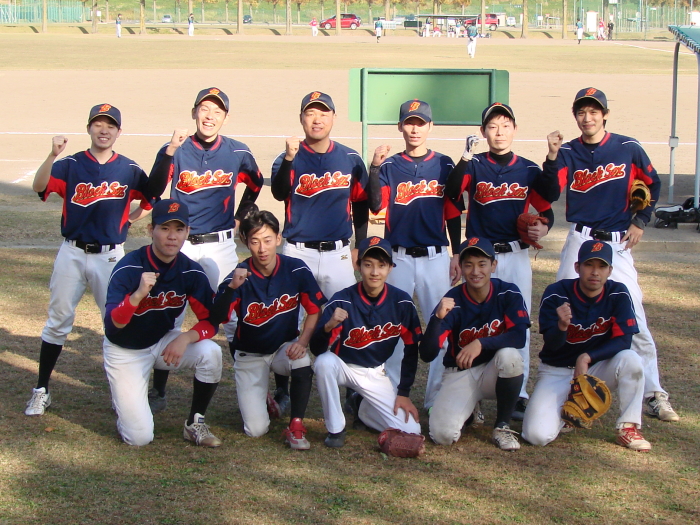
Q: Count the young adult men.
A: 11